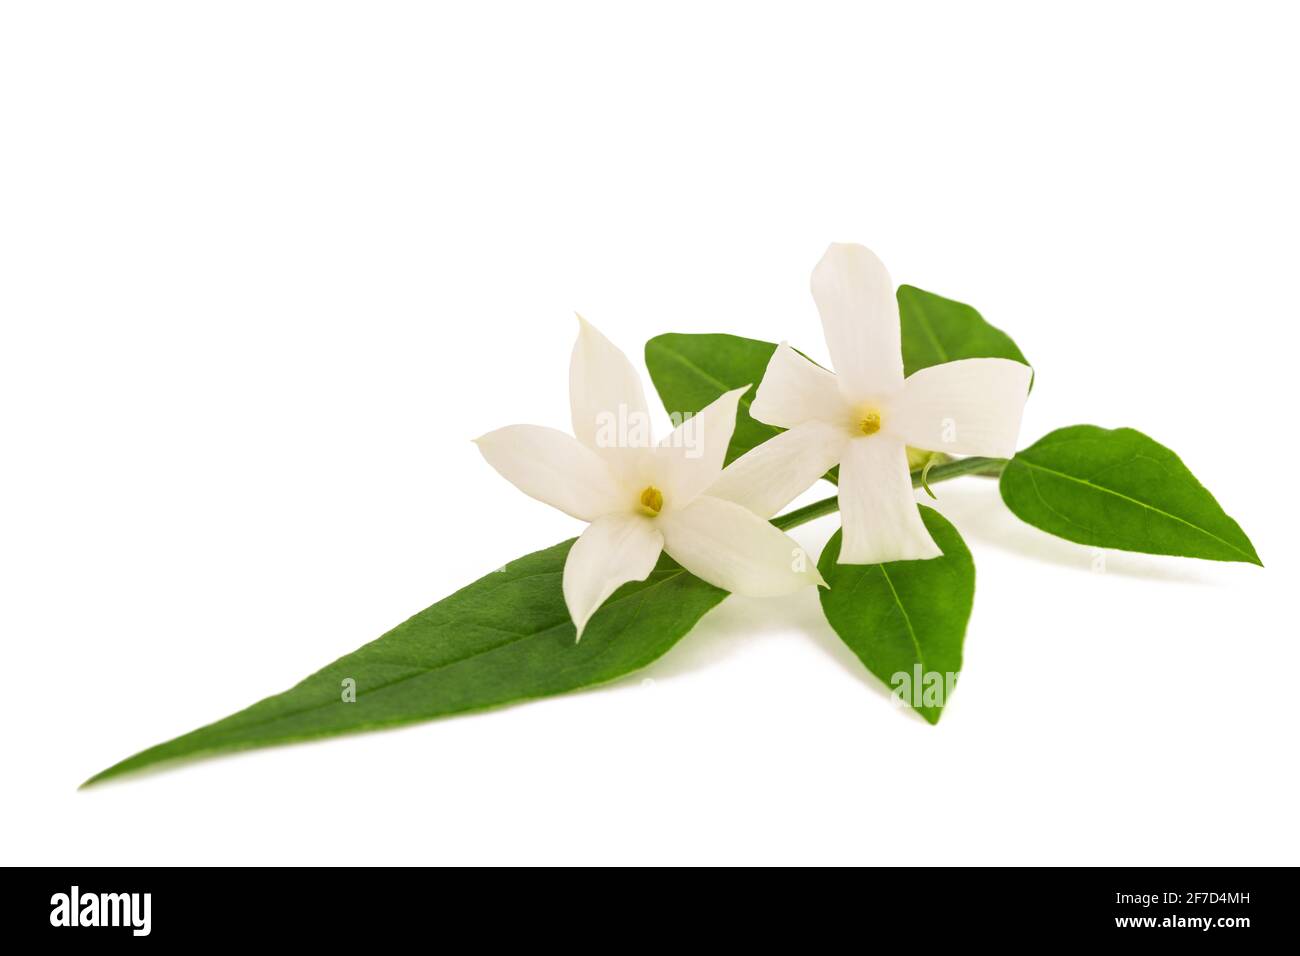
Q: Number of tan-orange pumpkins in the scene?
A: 0